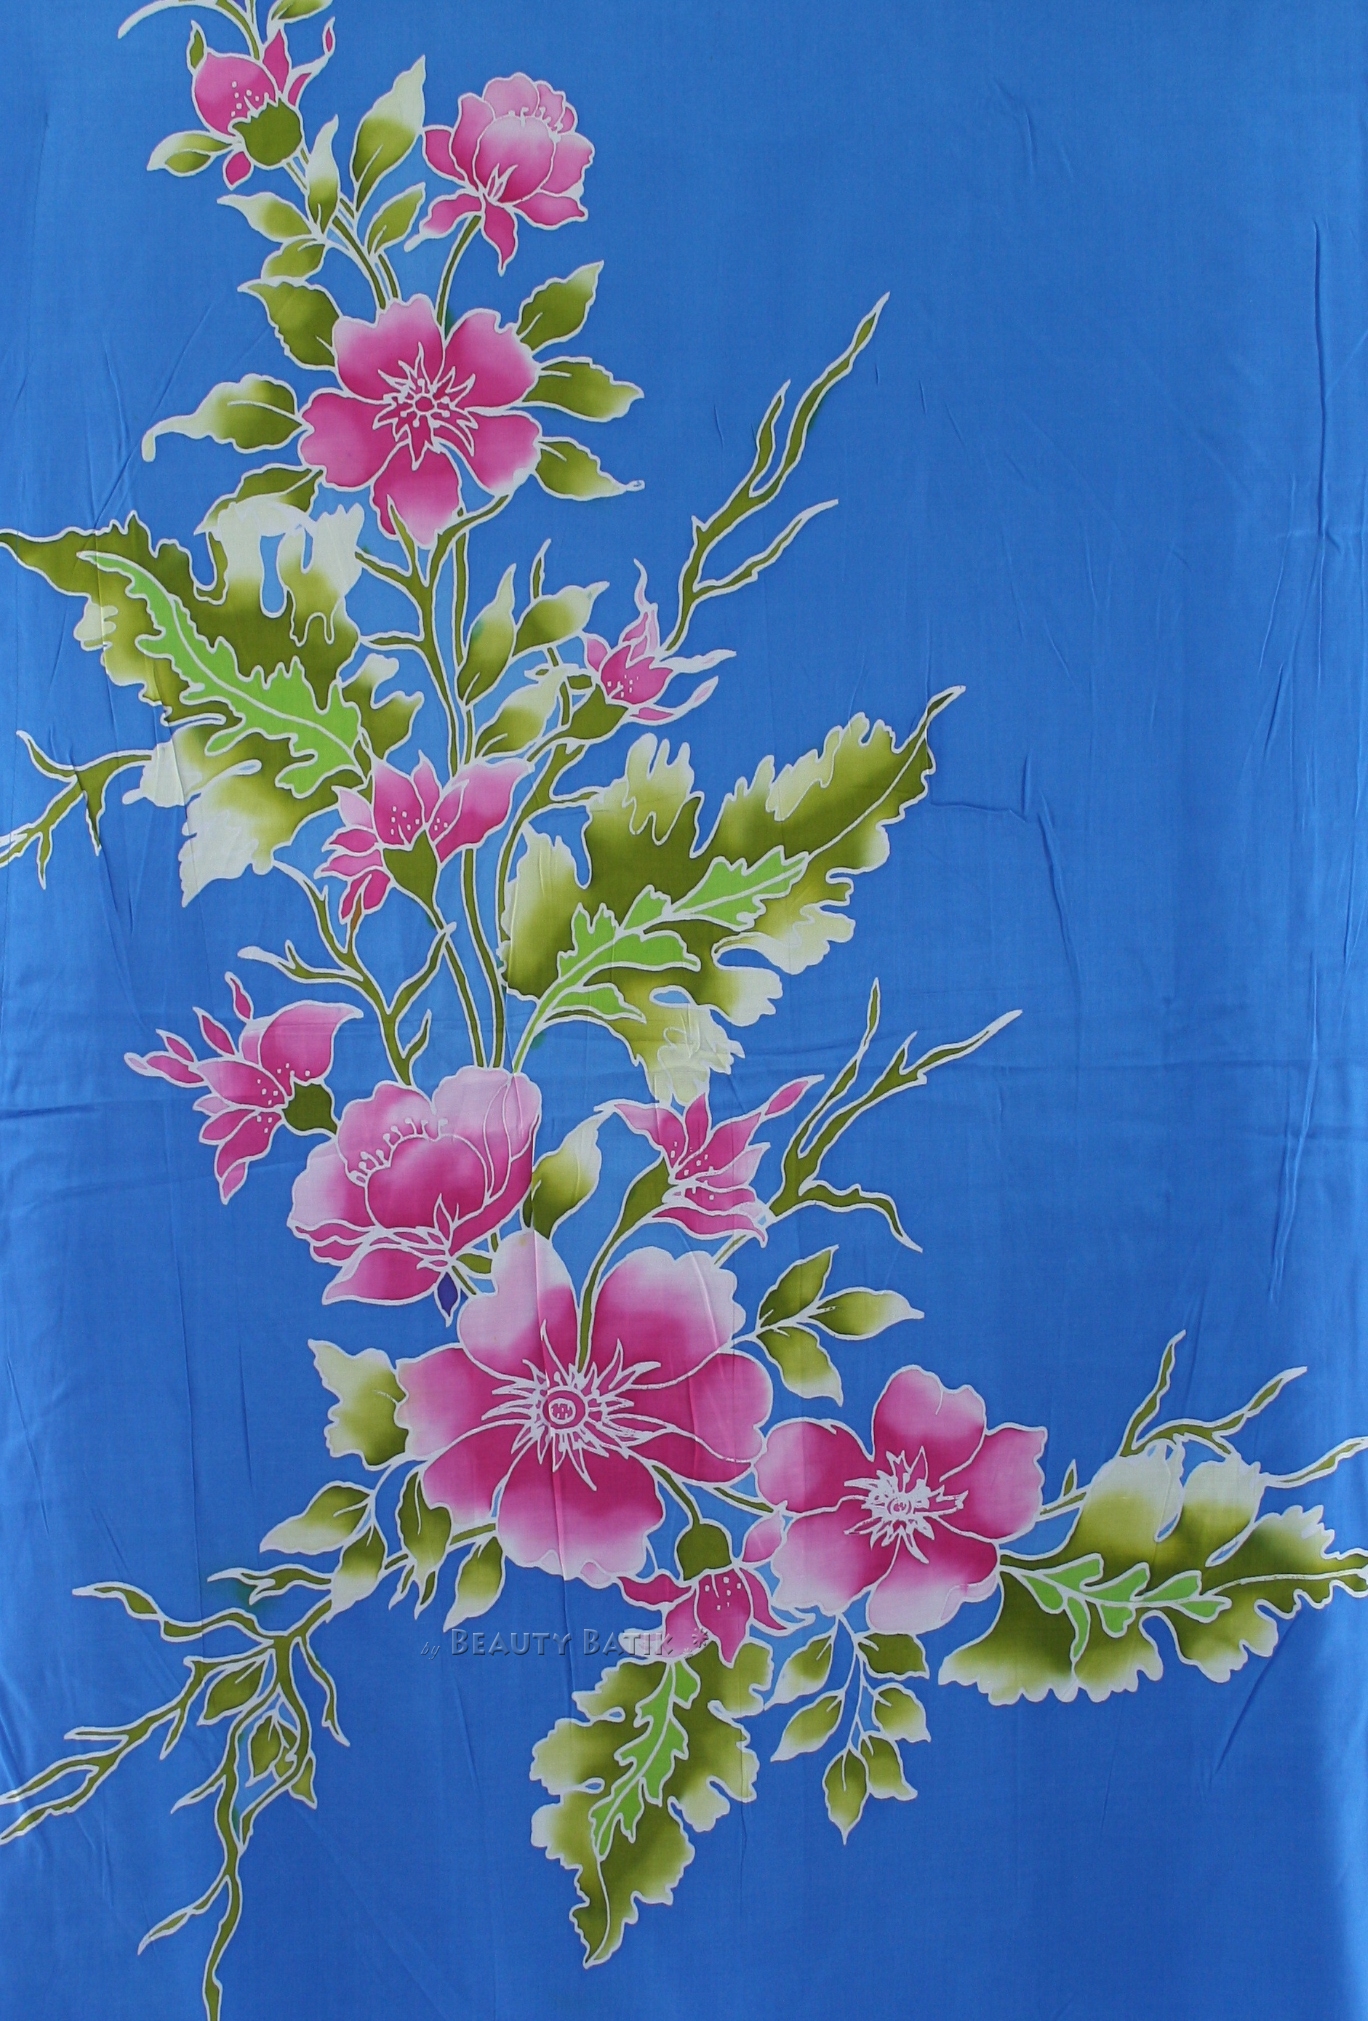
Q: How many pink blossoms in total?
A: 11